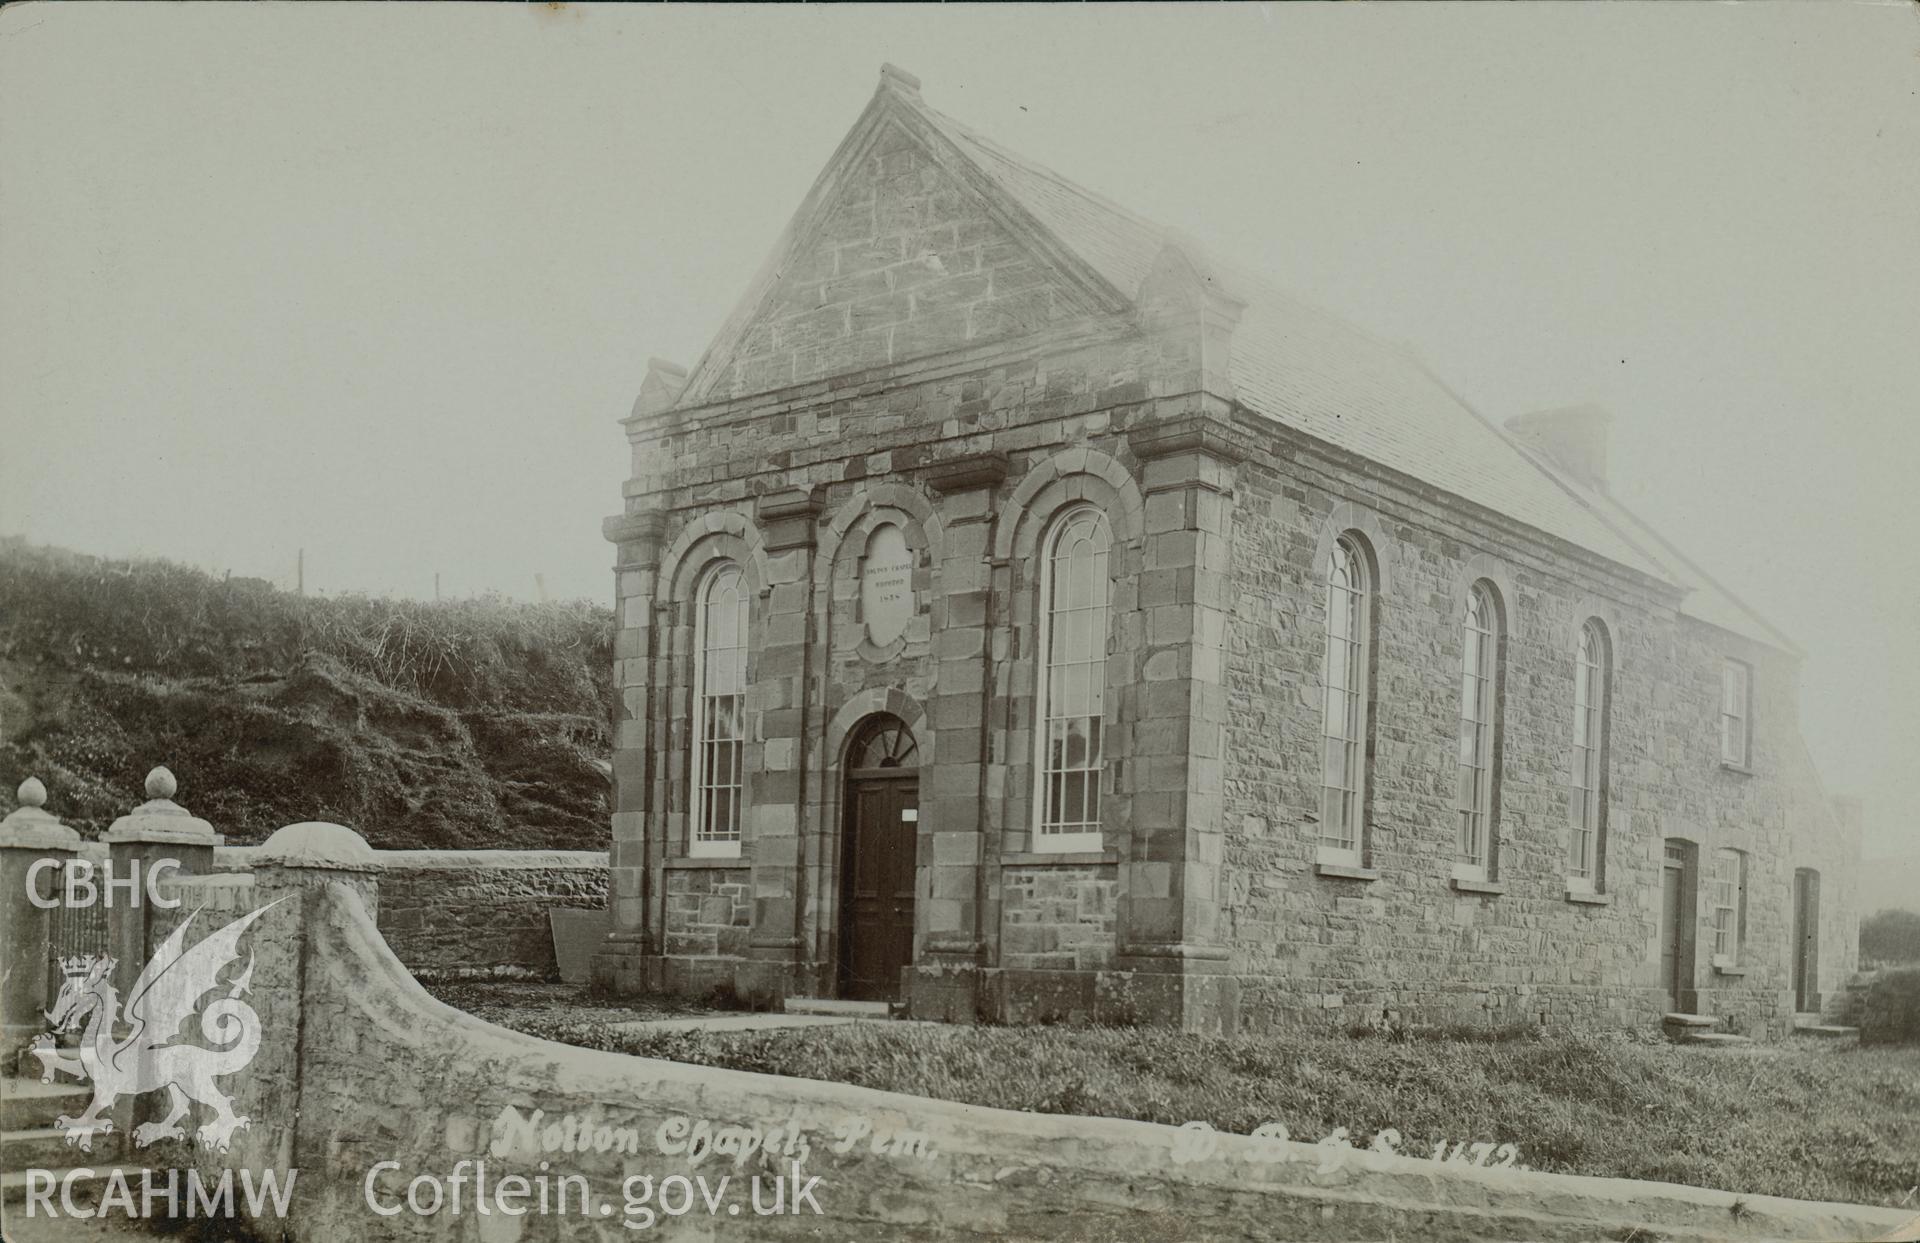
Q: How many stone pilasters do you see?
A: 4